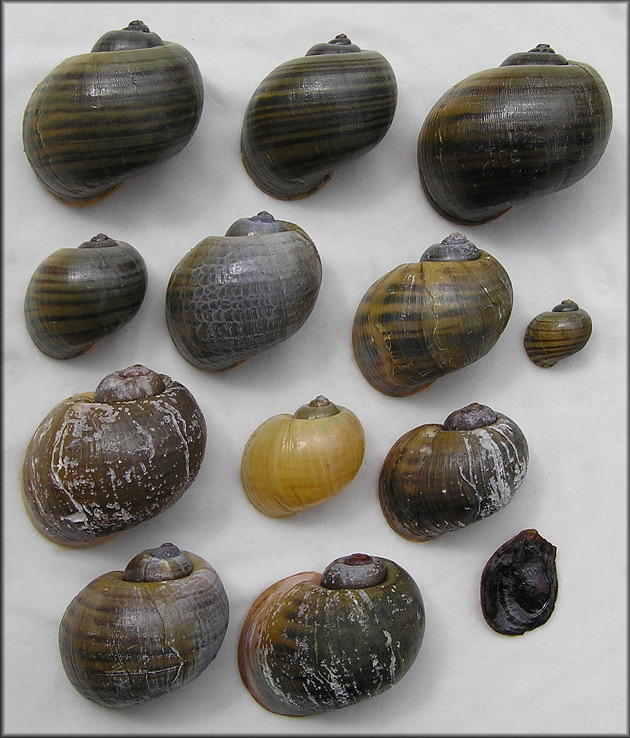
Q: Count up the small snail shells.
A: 1